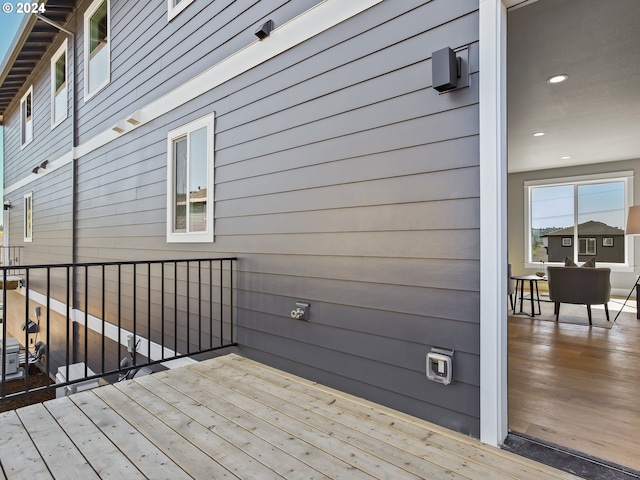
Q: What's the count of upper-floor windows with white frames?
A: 4